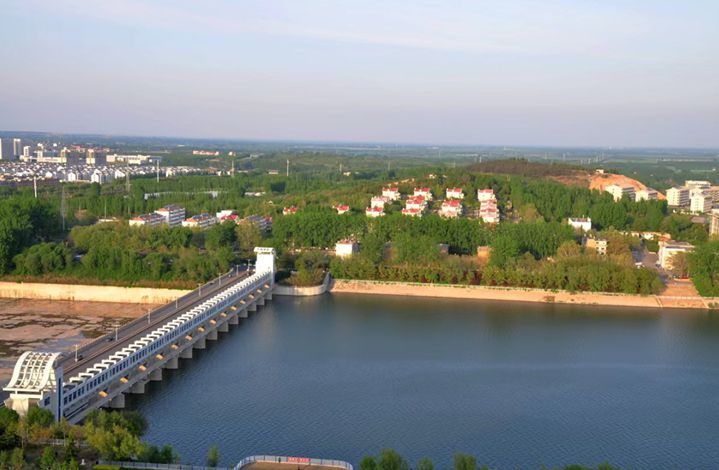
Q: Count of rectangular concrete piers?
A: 13